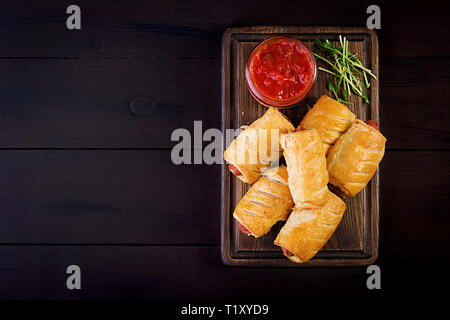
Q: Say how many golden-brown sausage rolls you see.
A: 6